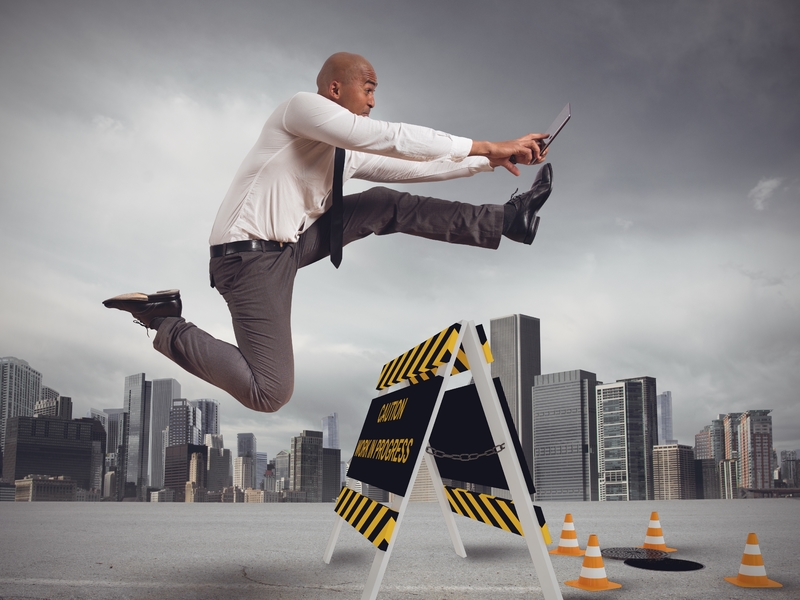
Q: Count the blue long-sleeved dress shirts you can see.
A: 0